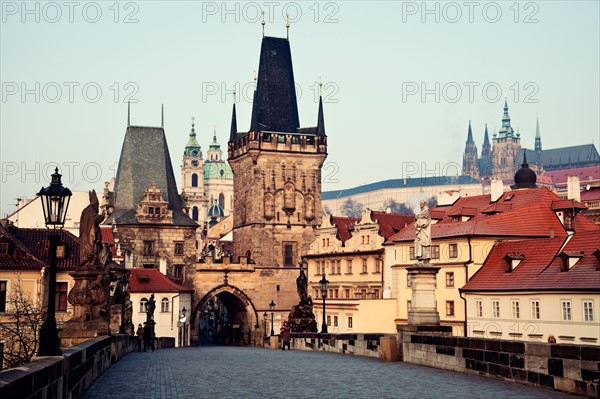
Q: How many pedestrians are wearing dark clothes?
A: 2